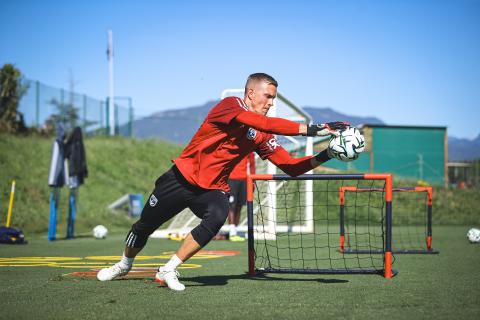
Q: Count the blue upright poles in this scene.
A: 2